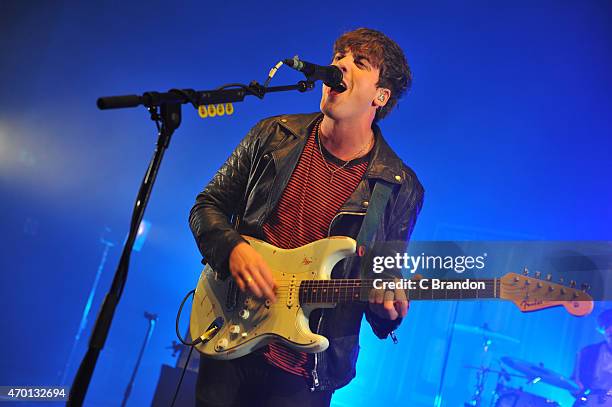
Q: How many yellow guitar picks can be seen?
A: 4